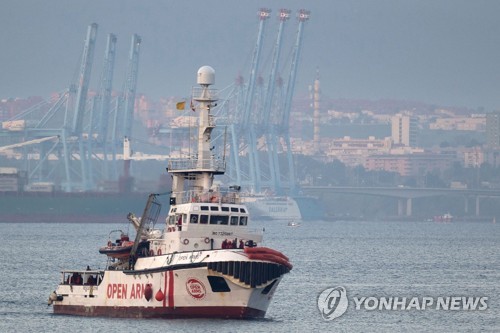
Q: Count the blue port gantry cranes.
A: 6